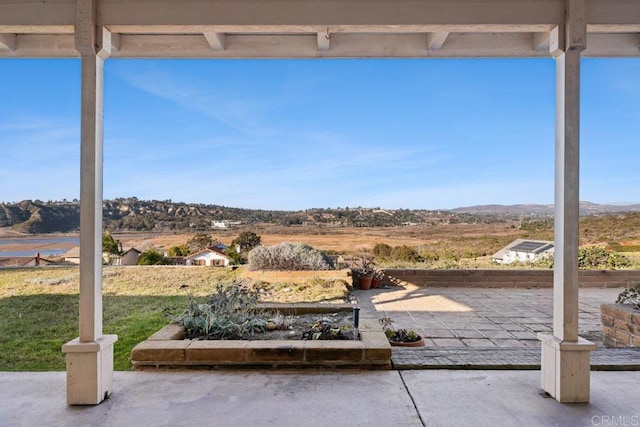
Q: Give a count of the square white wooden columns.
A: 2